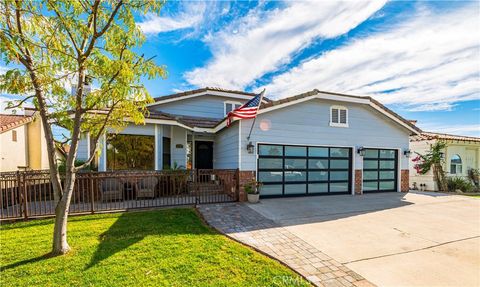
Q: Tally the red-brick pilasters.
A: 3